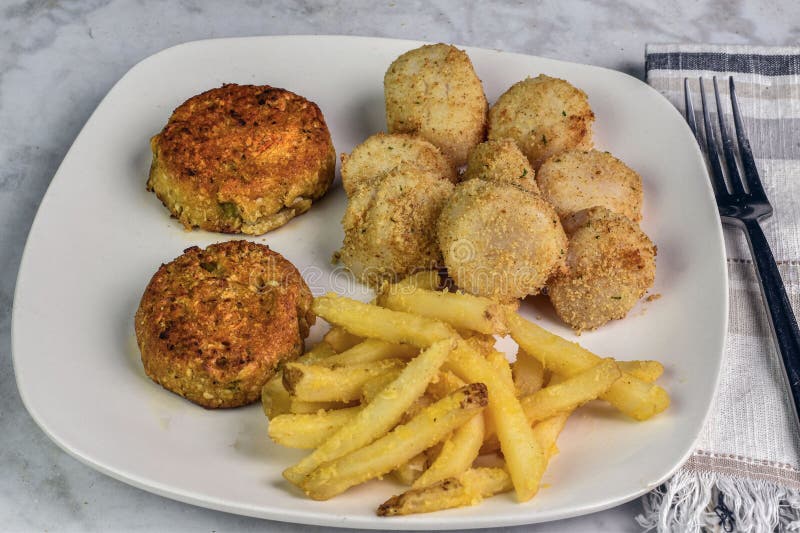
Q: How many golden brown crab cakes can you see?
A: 2